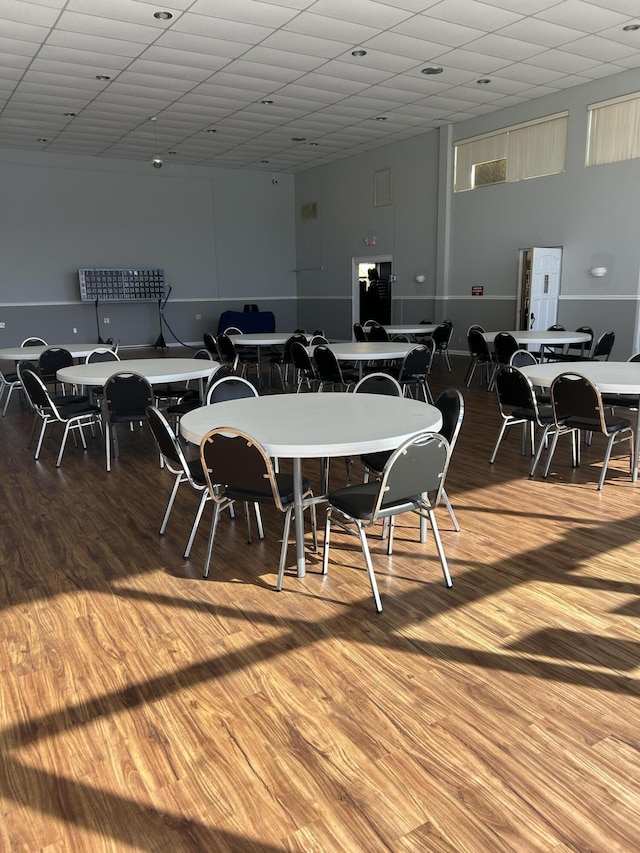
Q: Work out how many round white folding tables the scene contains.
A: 8